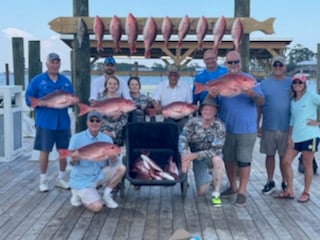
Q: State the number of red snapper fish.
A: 14